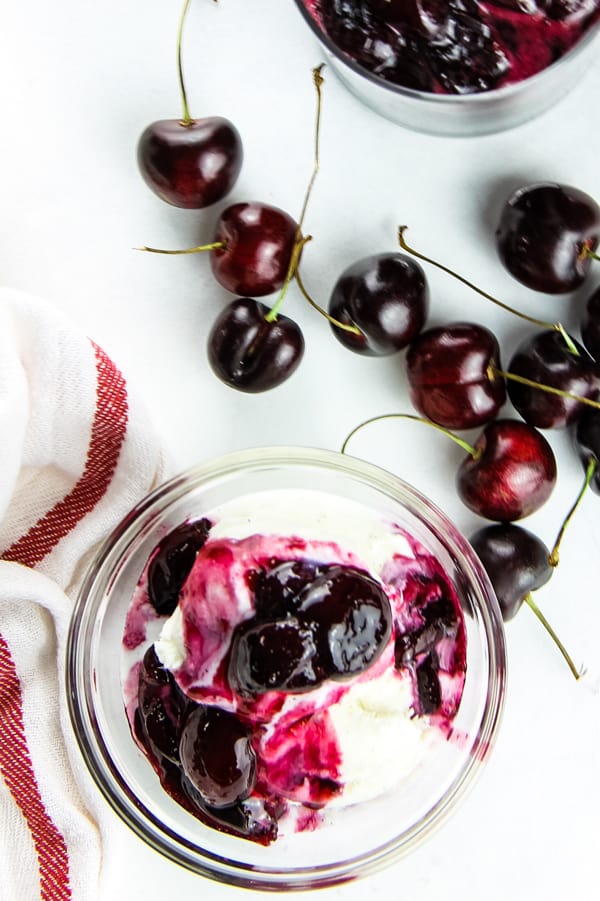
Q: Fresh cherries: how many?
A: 11